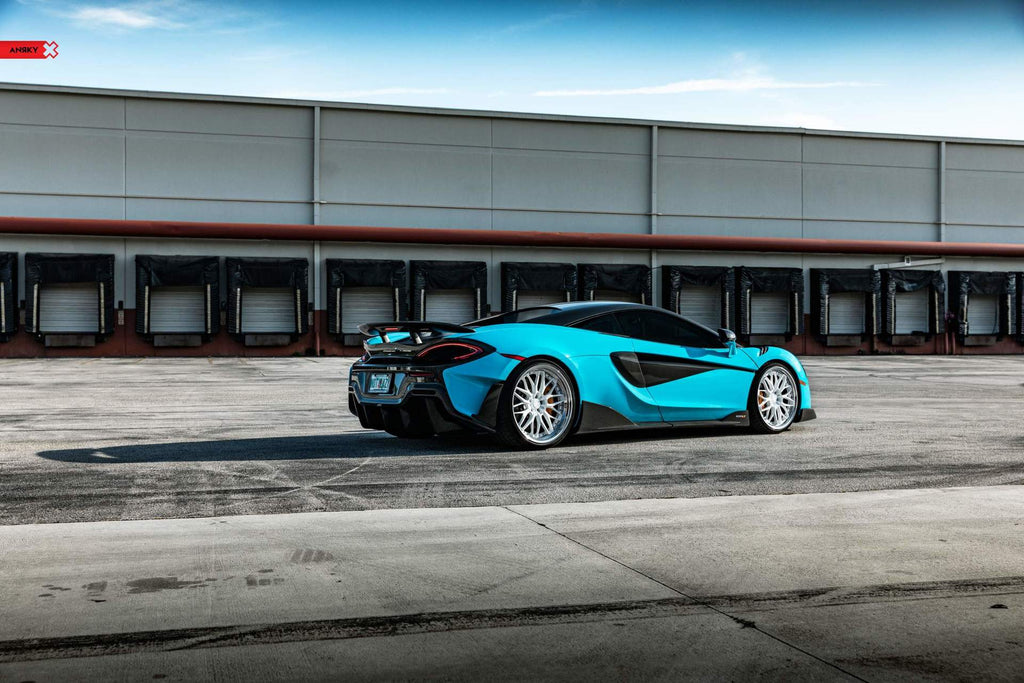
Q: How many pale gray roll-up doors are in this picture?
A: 12